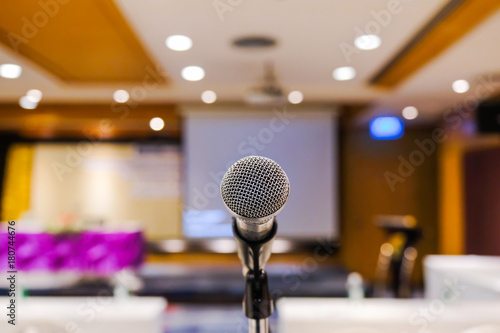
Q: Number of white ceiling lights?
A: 13